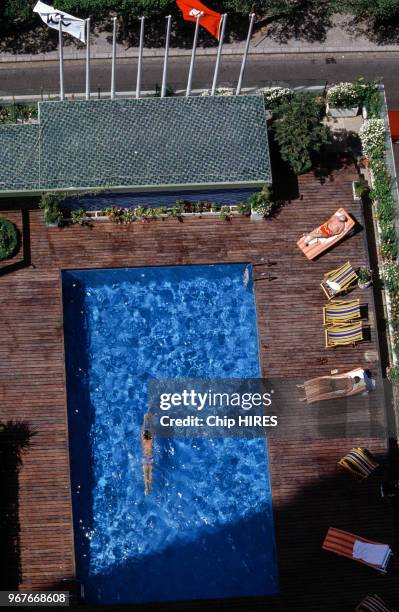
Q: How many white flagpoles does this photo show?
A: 8